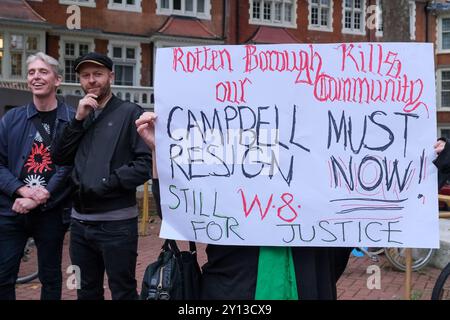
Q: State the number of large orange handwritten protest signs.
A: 0